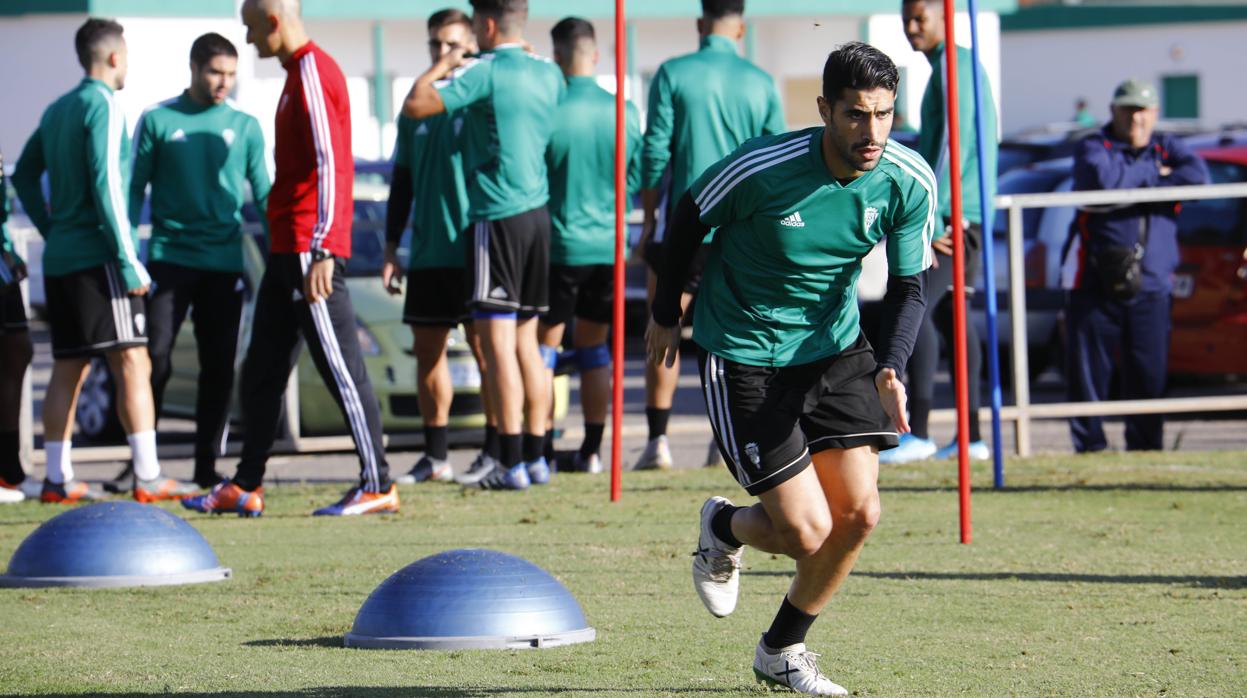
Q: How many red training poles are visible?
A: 2